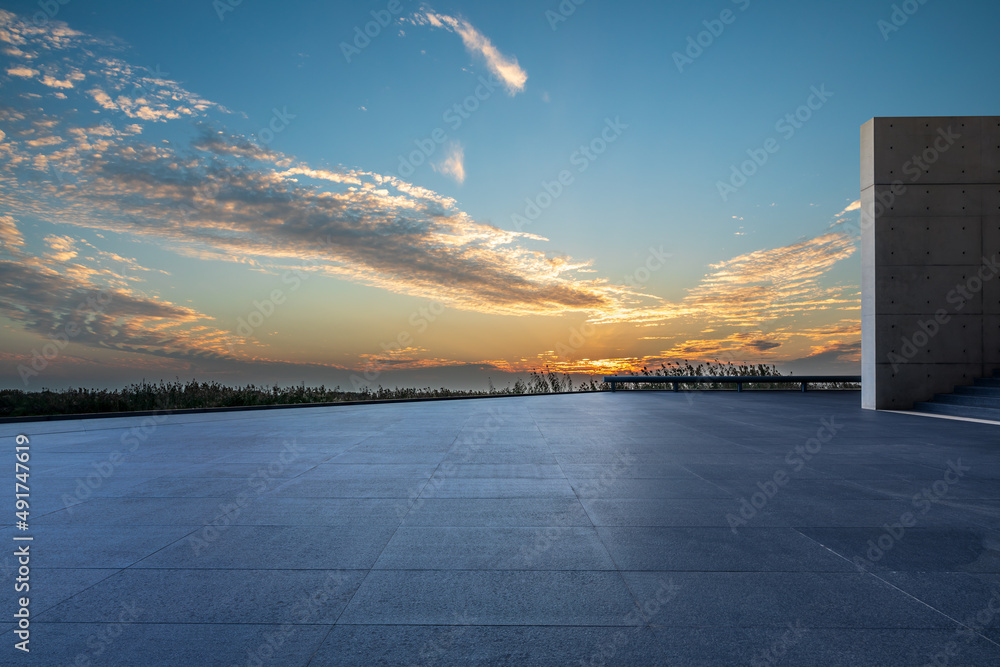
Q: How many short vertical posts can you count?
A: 4